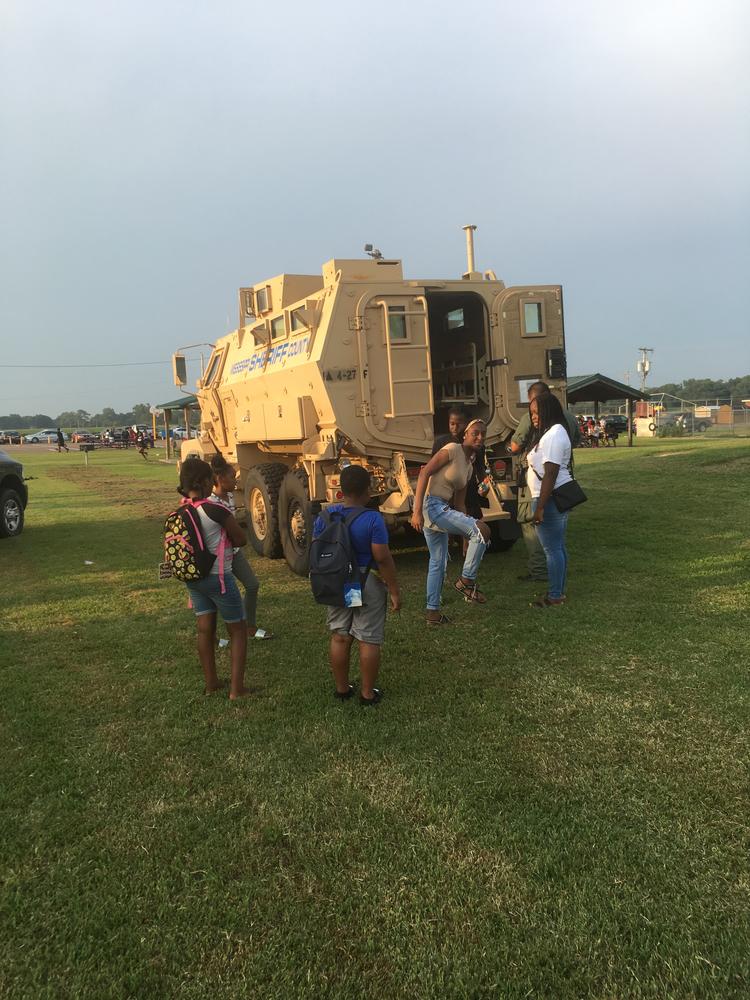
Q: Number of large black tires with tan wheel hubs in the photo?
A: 2